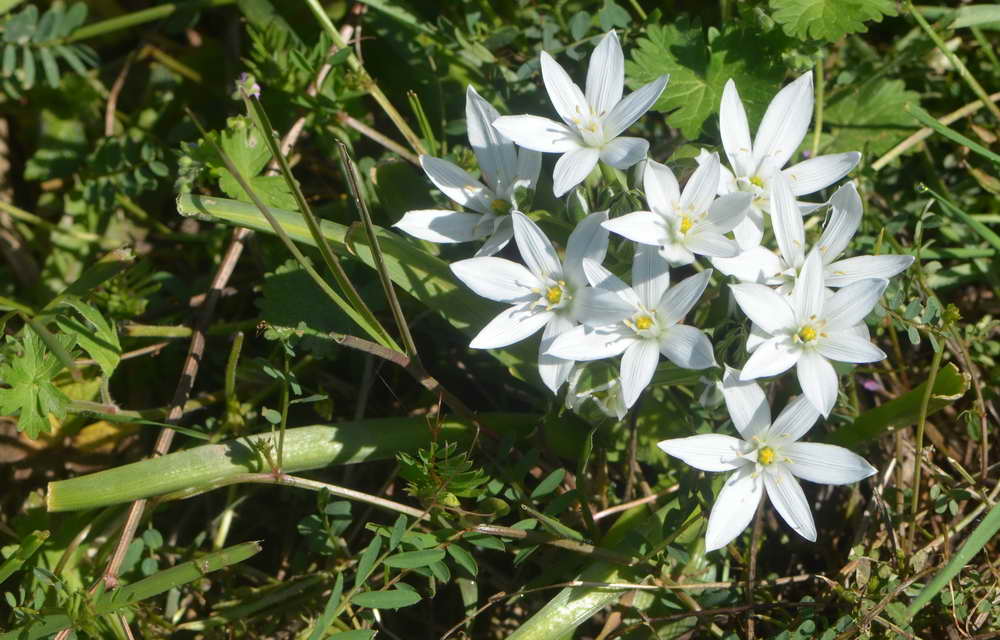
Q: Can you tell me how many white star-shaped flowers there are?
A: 9